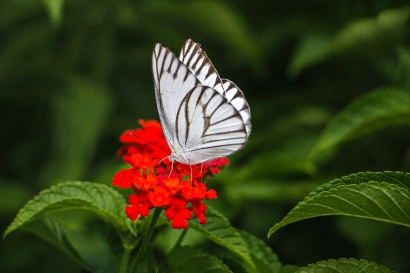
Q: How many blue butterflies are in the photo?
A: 0